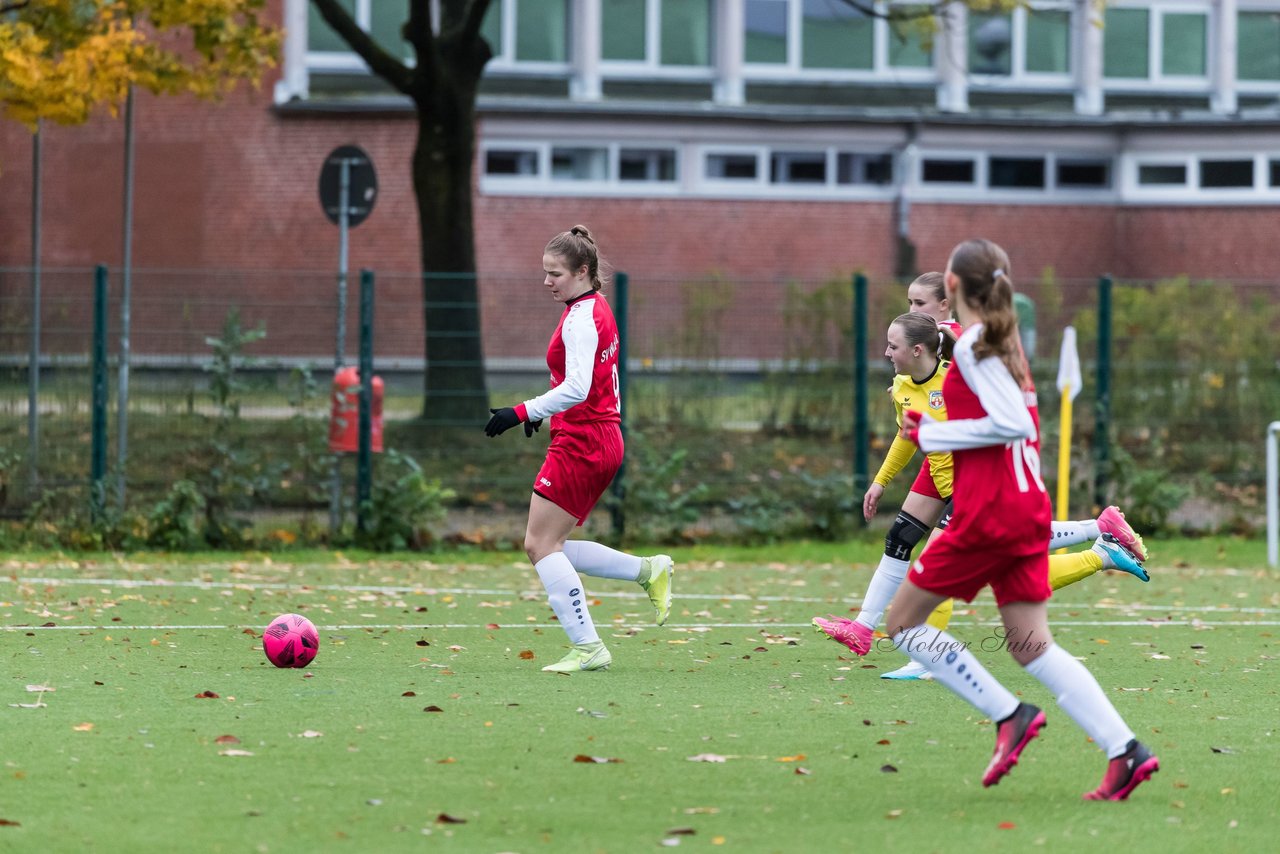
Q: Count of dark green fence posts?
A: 5